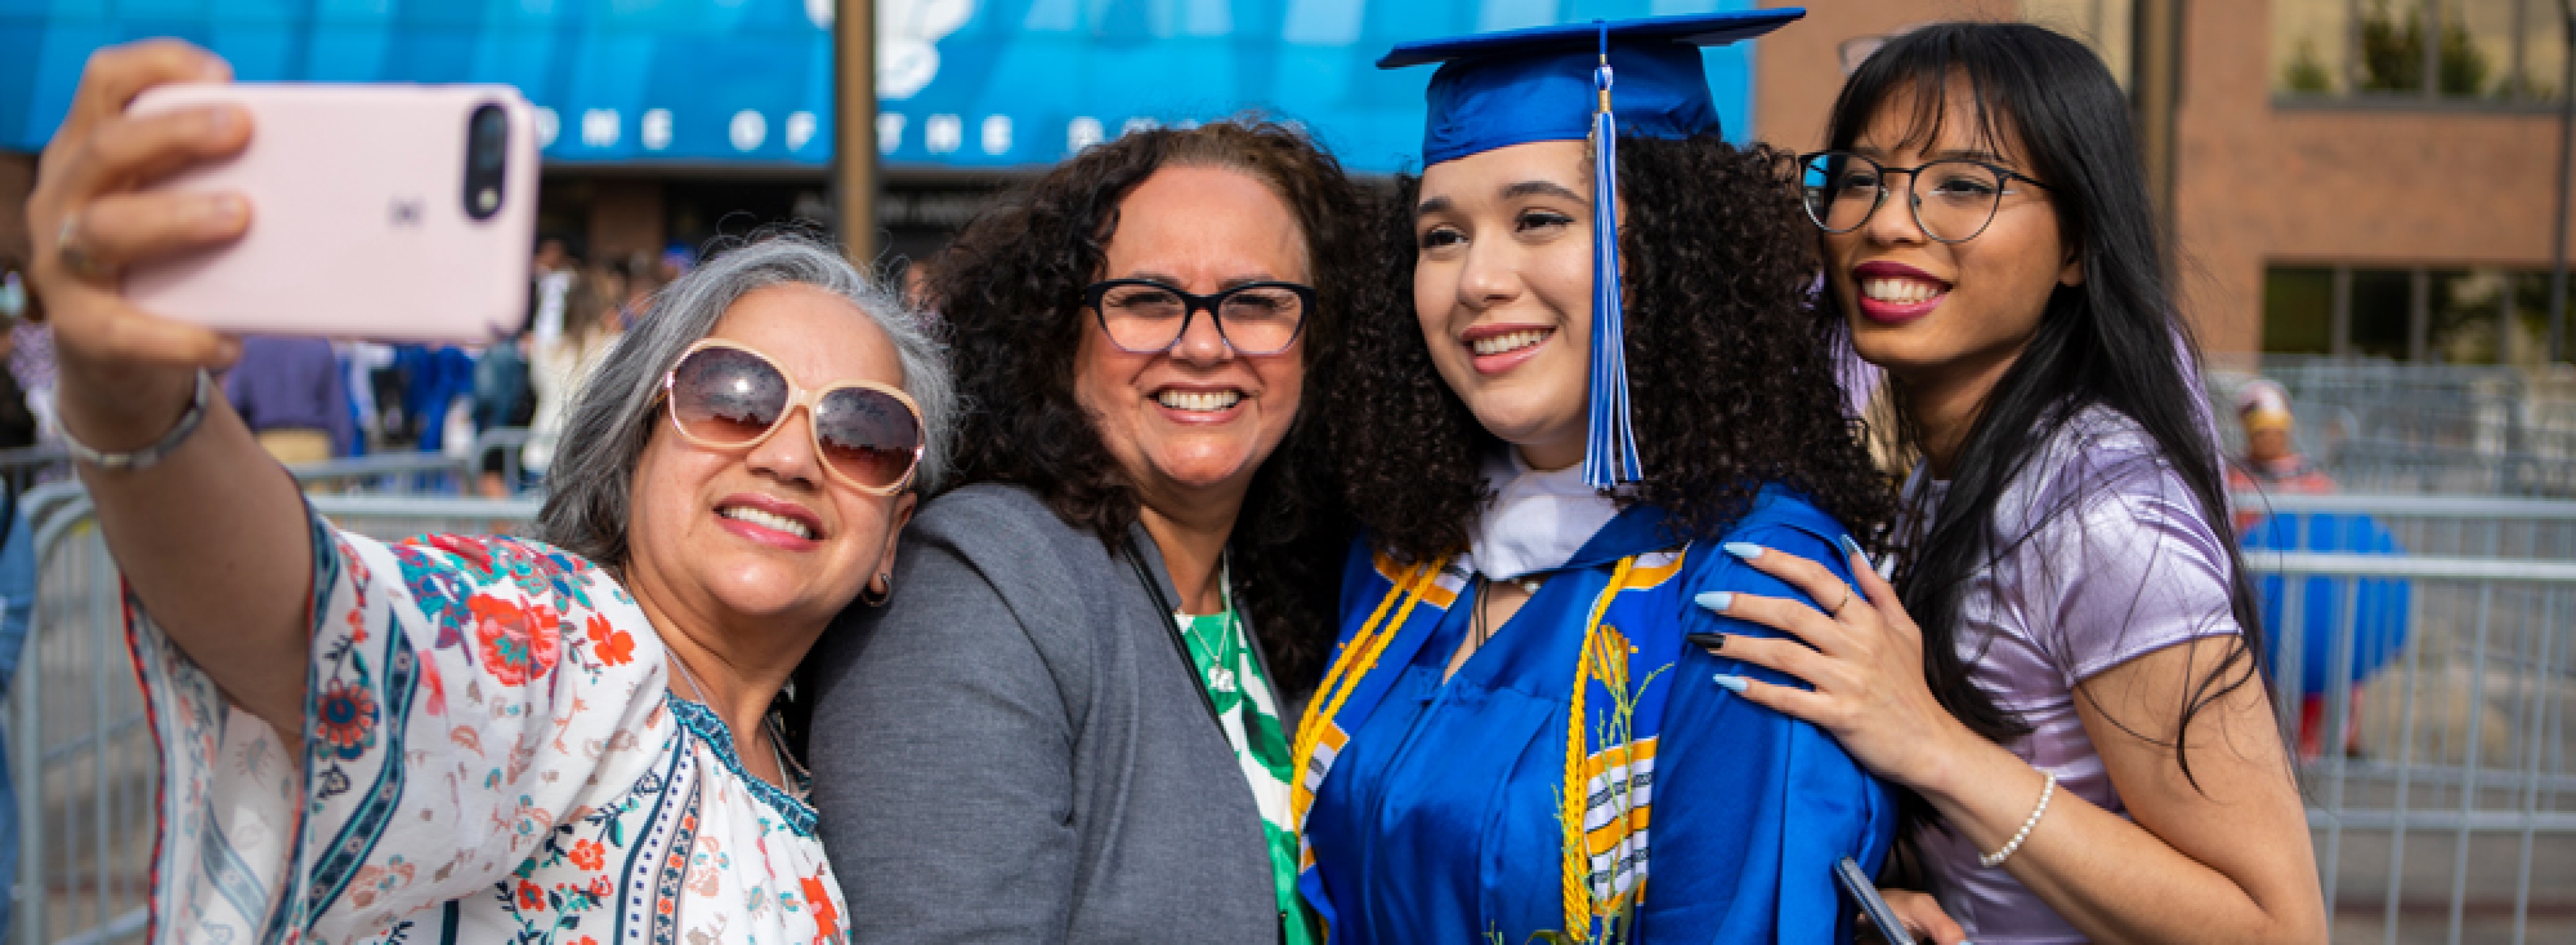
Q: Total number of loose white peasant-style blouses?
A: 1